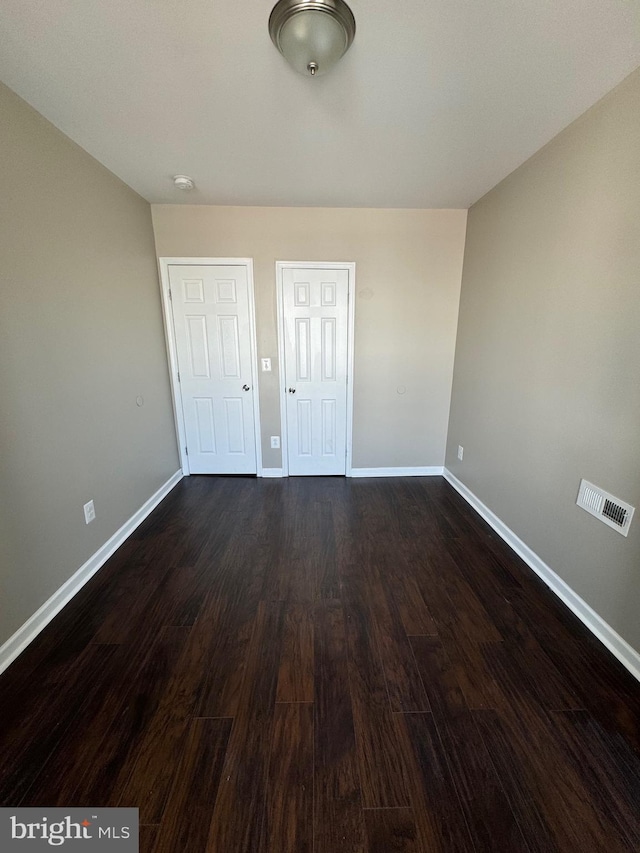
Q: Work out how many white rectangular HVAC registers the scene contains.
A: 1